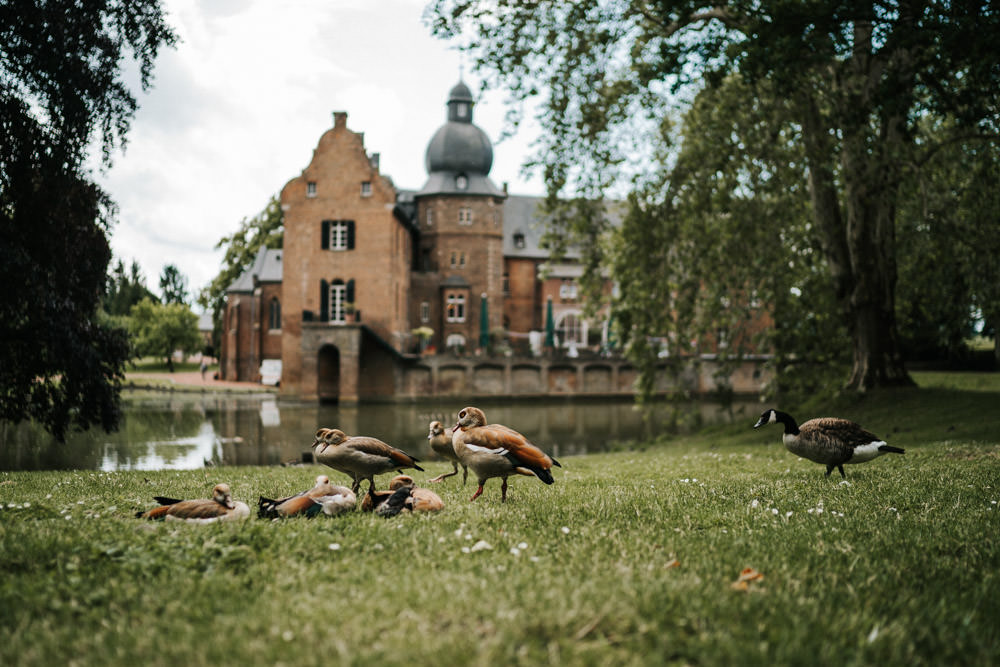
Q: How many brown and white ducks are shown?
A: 7